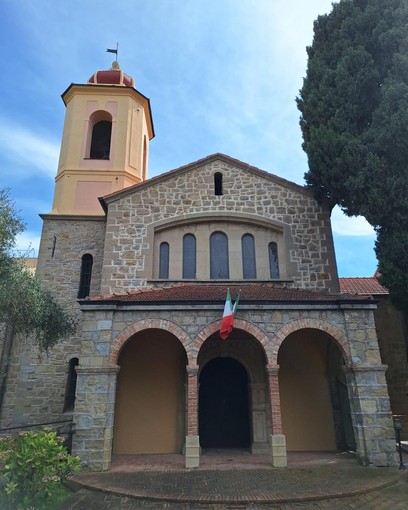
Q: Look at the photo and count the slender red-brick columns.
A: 2